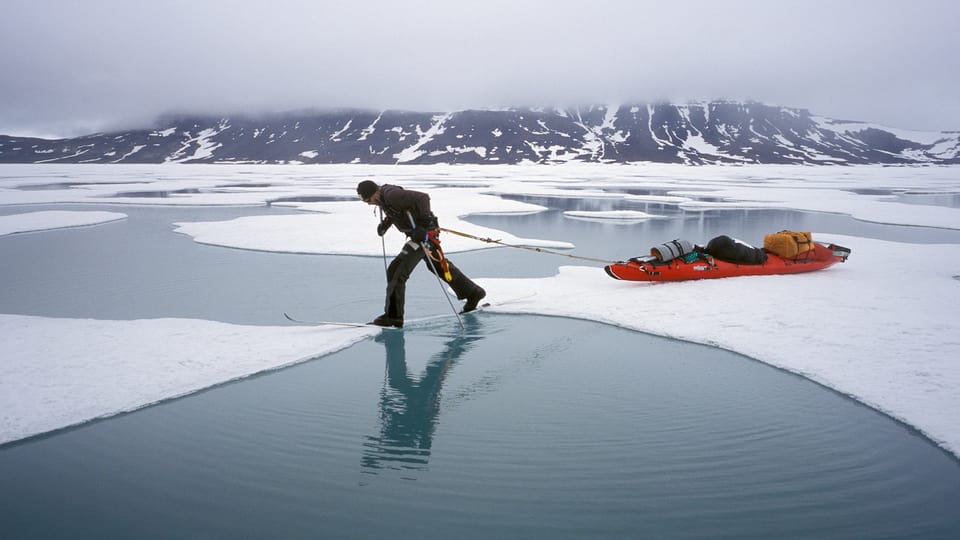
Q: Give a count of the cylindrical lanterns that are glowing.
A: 0